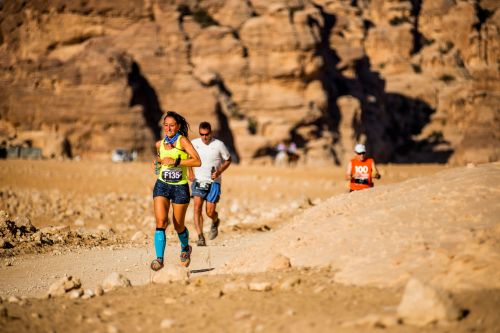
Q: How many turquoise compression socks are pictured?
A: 2